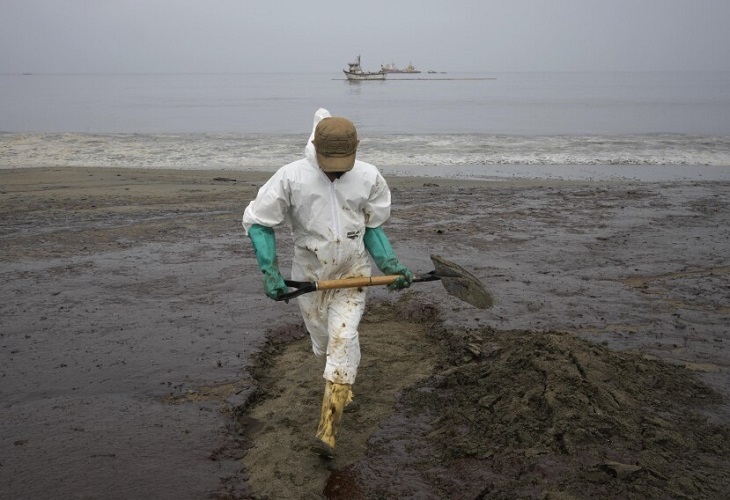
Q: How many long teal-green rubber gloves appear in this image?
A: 2